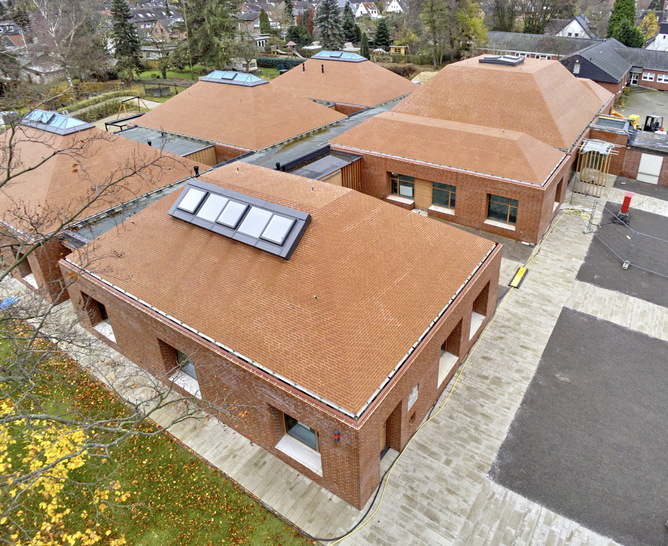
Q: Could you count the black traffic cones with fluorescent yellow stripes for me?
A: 0